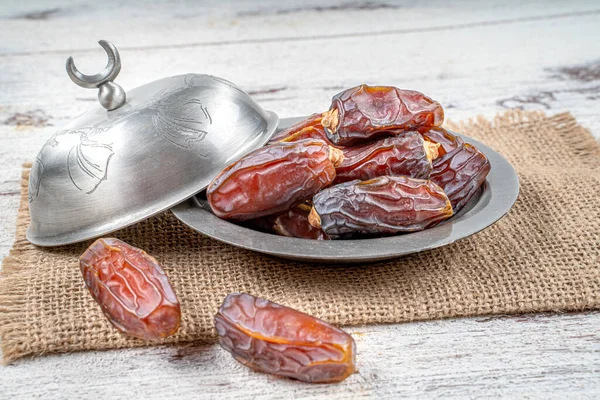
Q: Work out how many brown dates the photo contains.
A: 10